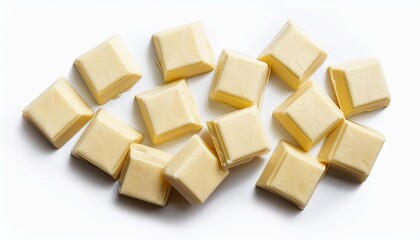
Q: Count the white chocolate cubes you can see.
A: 14